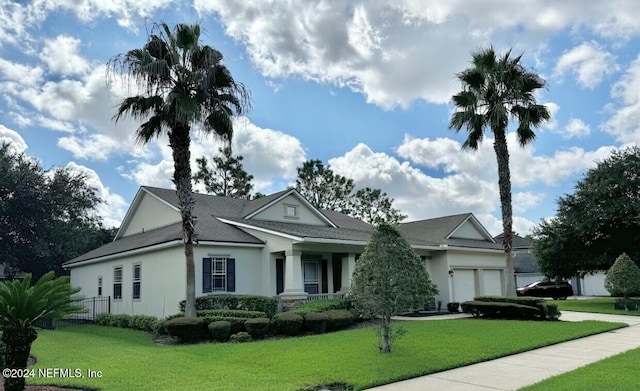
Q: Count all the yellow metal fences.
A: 0